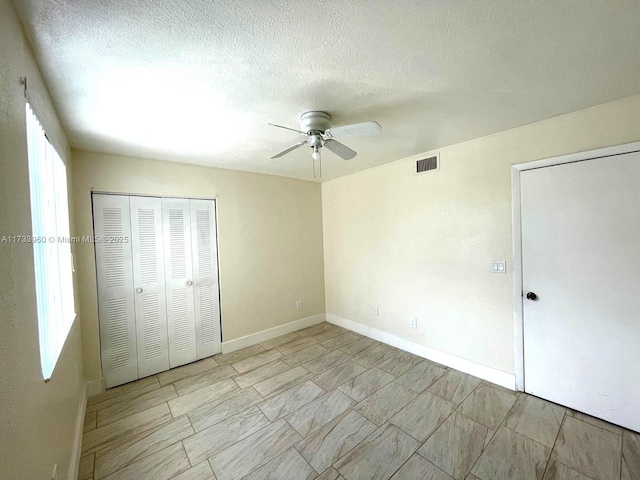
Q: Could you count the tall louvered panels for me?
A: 4